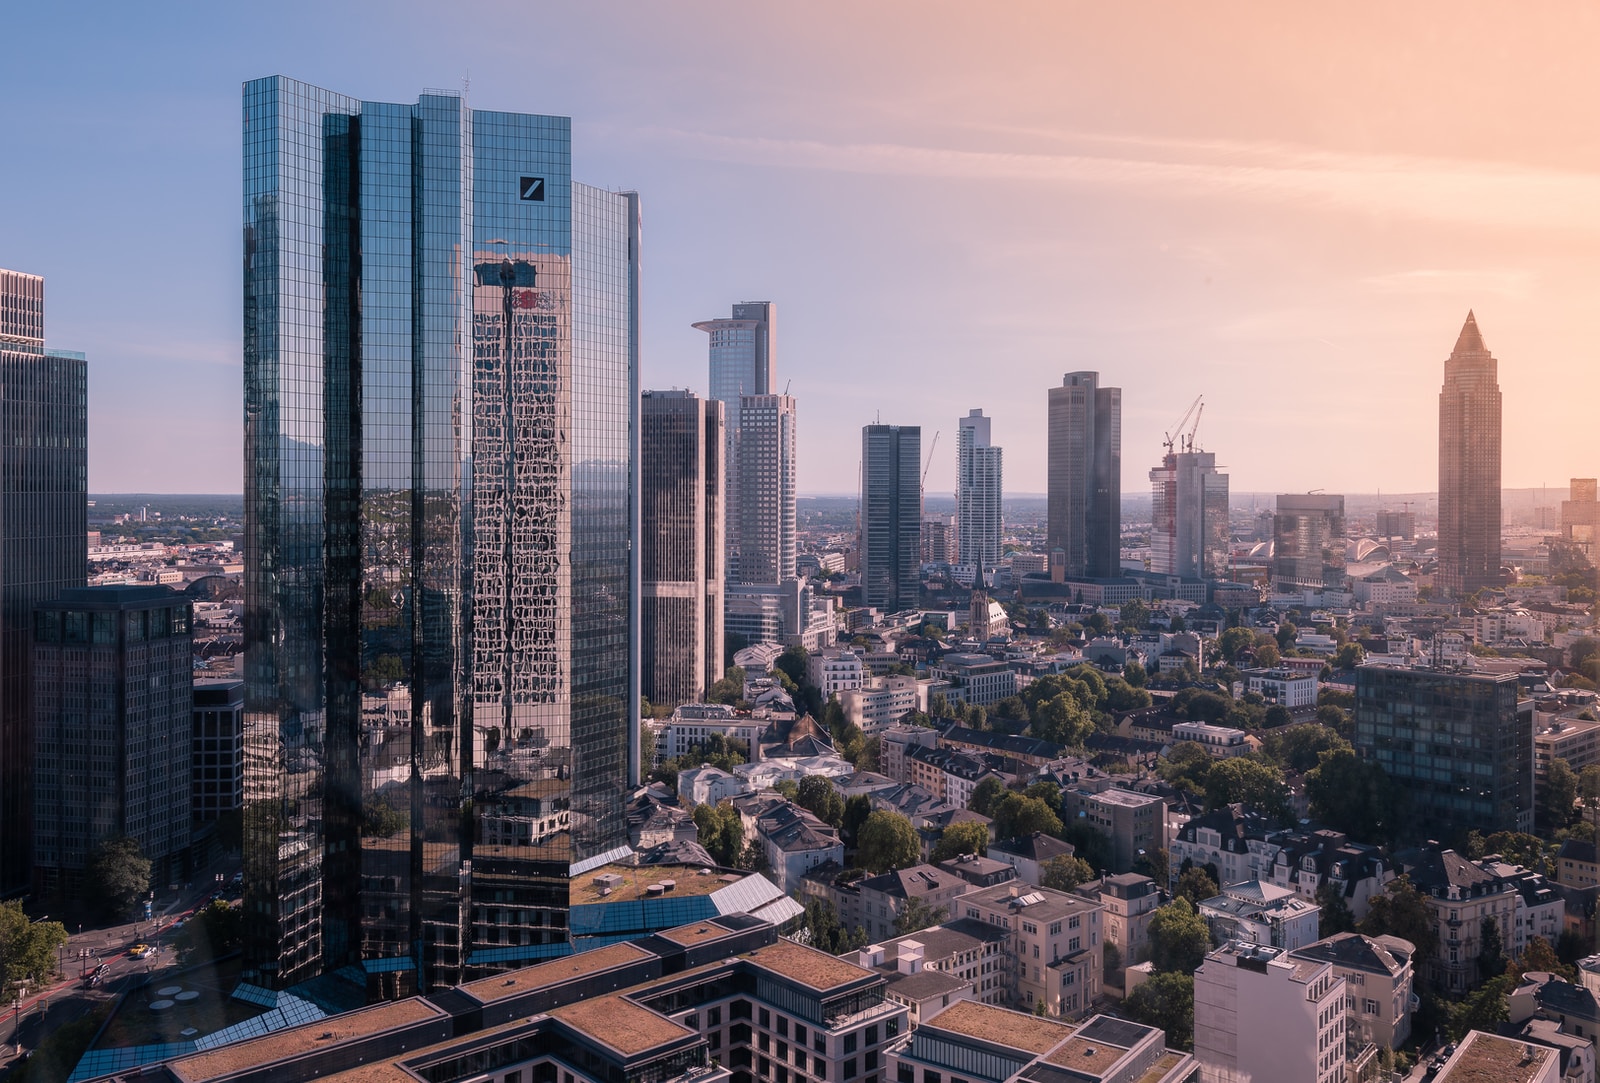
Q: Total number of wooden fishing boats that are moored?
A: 0